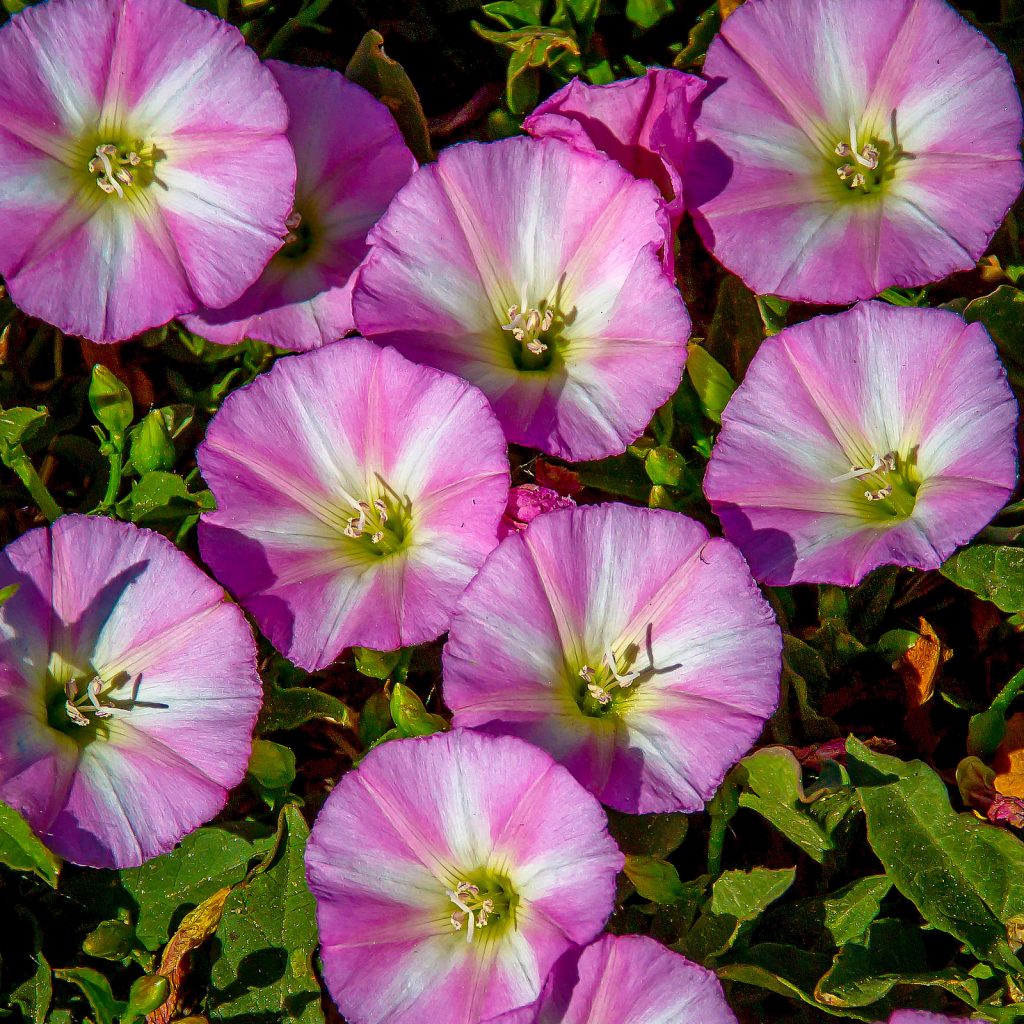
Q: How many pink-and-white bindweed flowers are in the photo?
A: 11